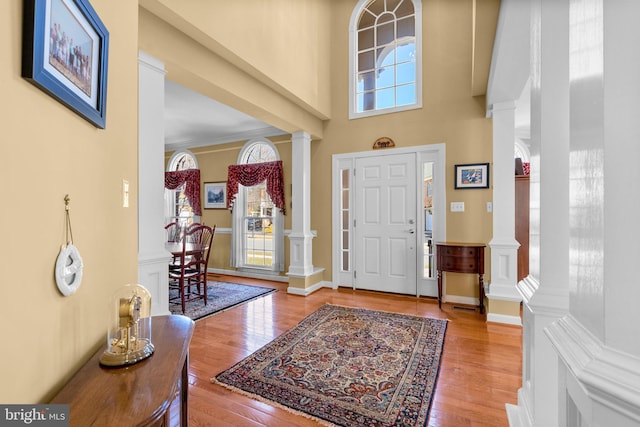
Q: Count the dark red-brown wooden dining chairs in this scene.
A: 3